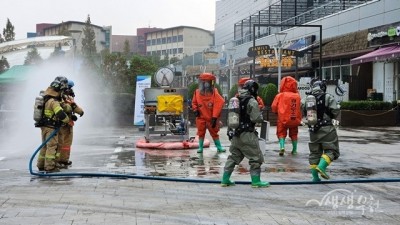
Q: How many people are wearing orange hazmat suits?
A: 3